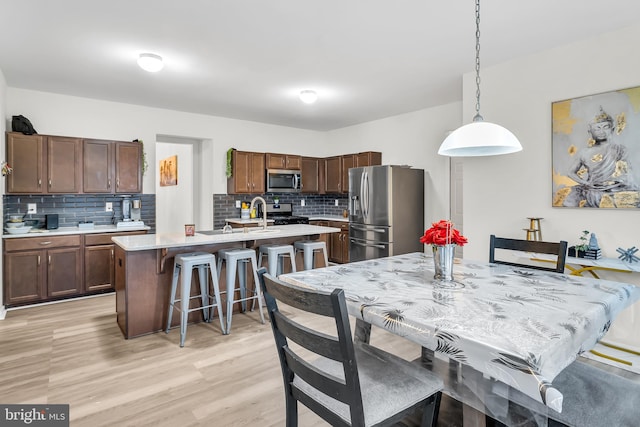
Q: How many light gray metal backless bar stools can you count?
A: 4